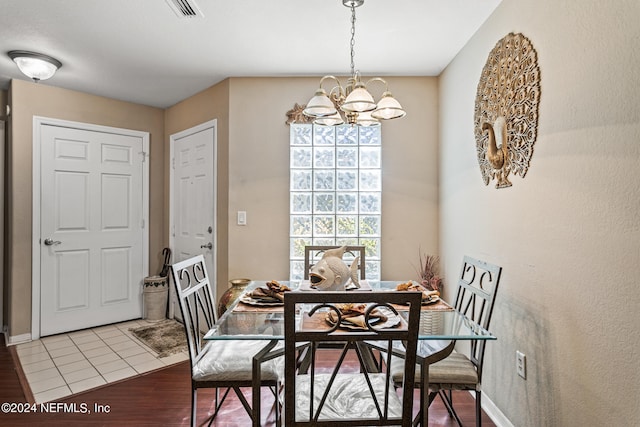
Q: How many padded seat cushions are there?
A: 3